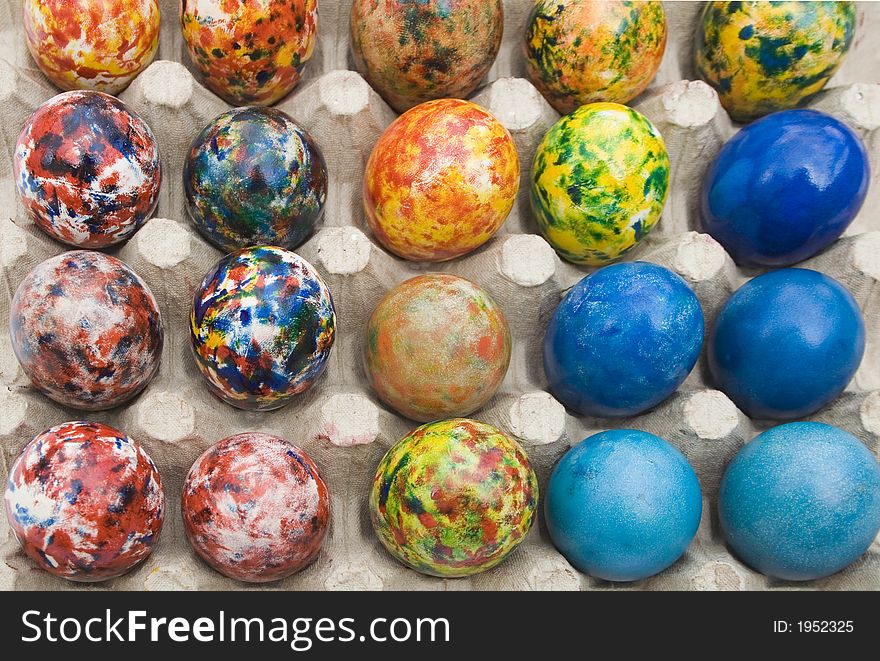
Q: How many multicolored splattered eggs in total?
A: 15